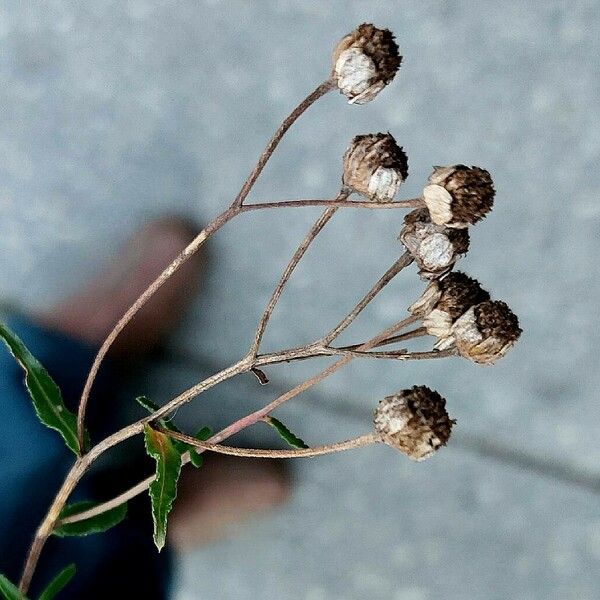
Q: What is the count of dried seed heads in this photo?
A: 7